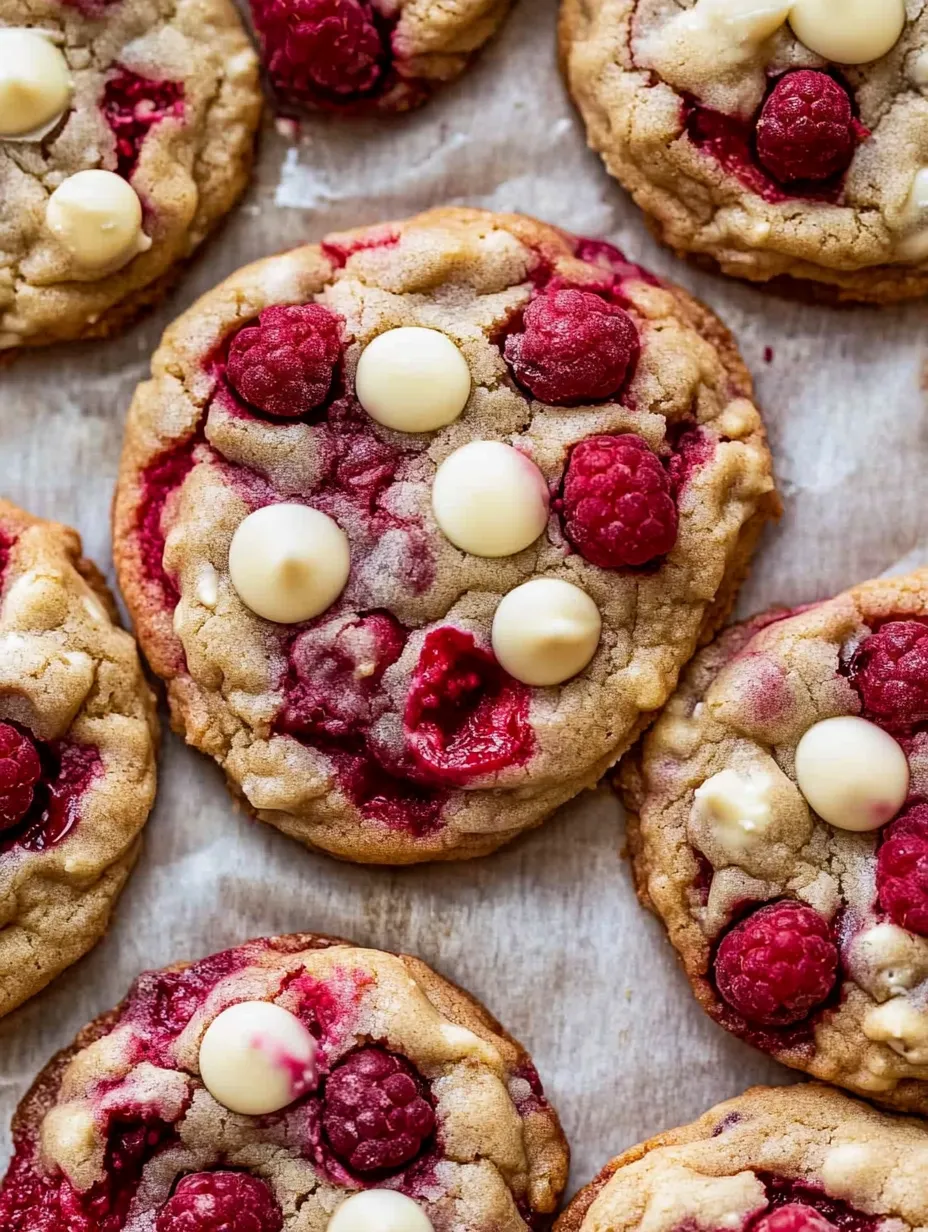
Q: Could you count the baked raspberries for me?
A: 12